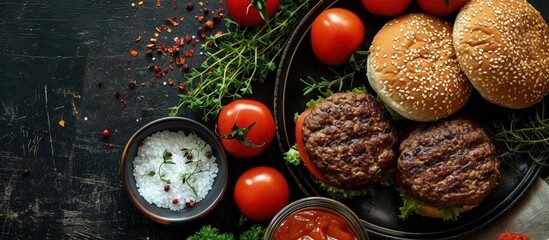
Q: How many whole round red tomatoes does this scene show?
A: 6